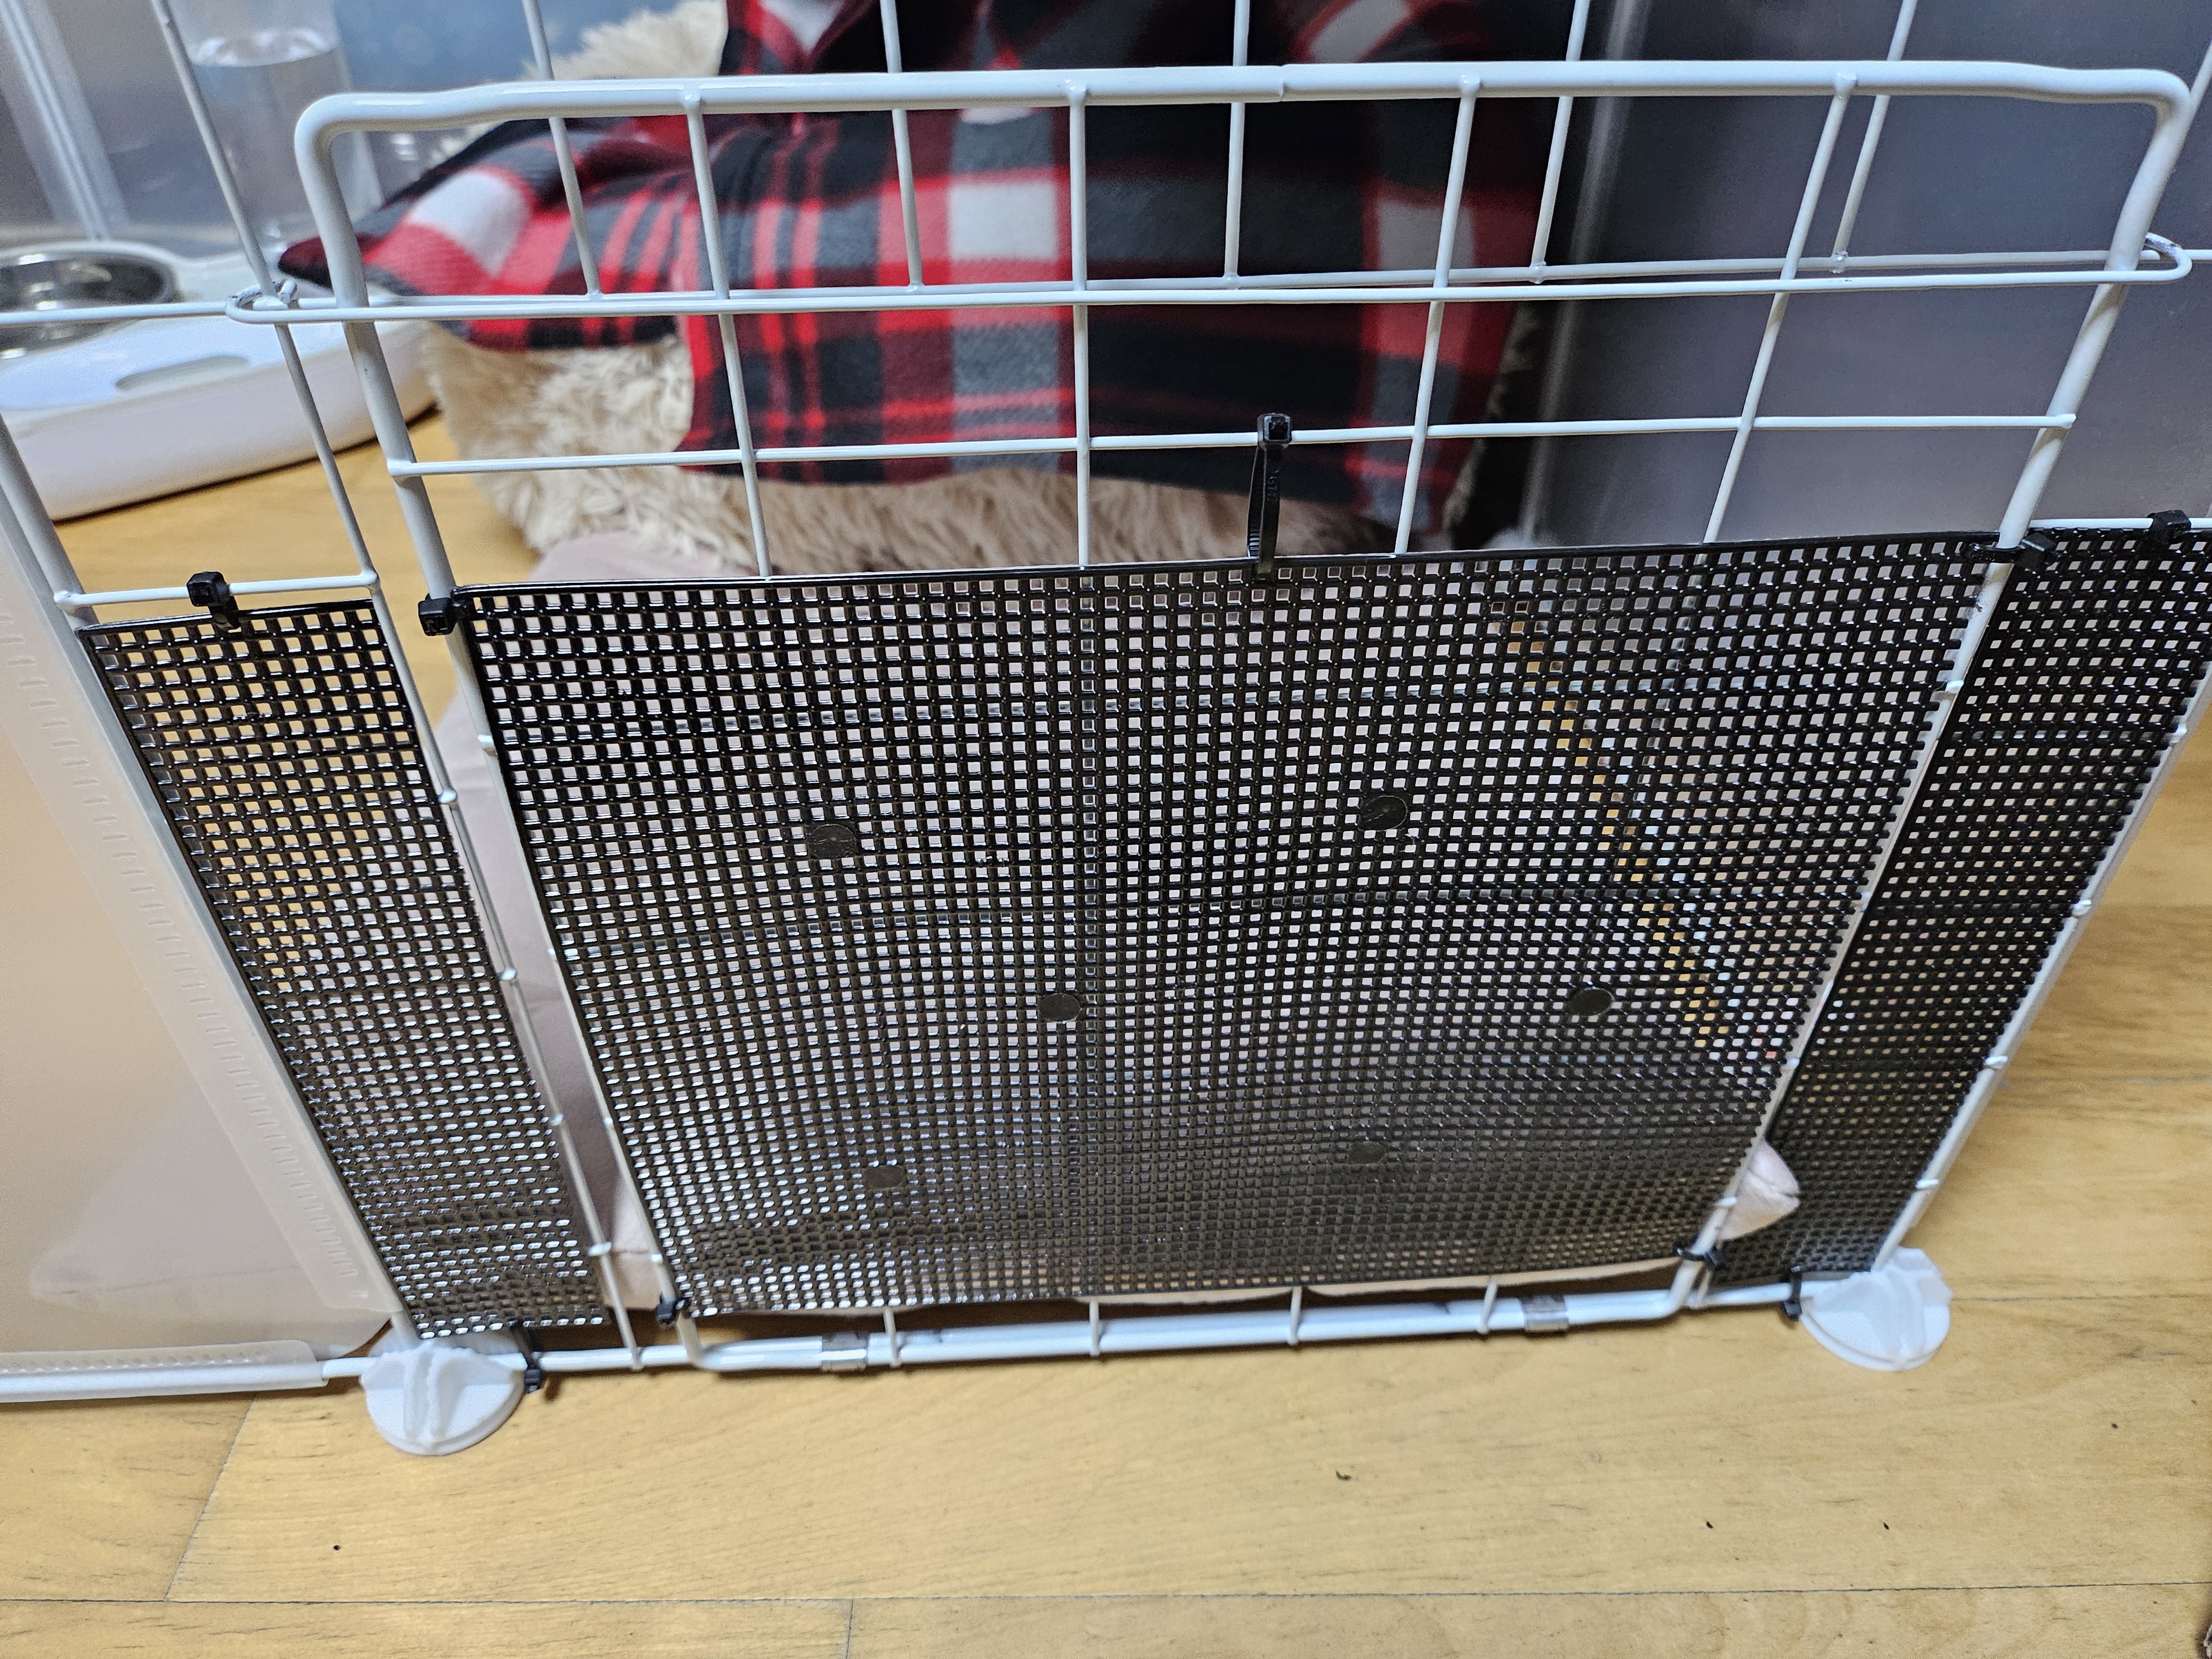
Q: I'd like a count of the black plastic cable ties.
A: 9